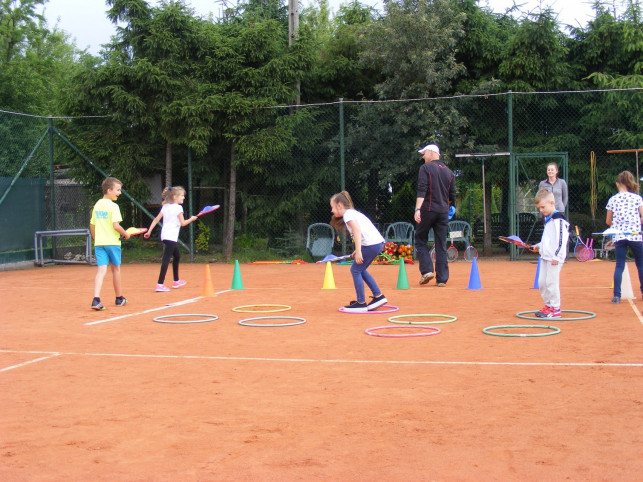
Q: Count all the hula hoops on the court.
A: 8